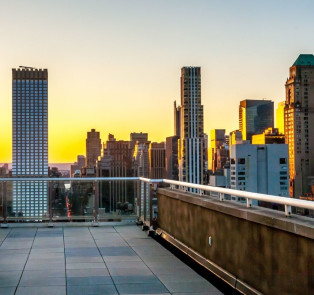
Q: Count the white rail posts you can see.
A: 6